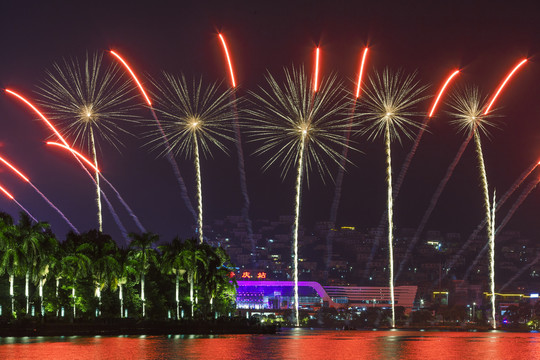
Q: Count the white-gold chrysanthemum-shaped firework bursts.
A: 5